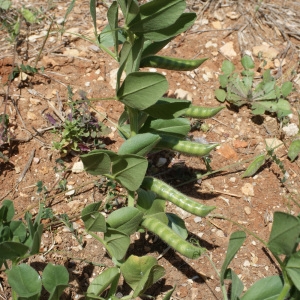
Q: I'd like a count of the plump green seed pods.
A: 5